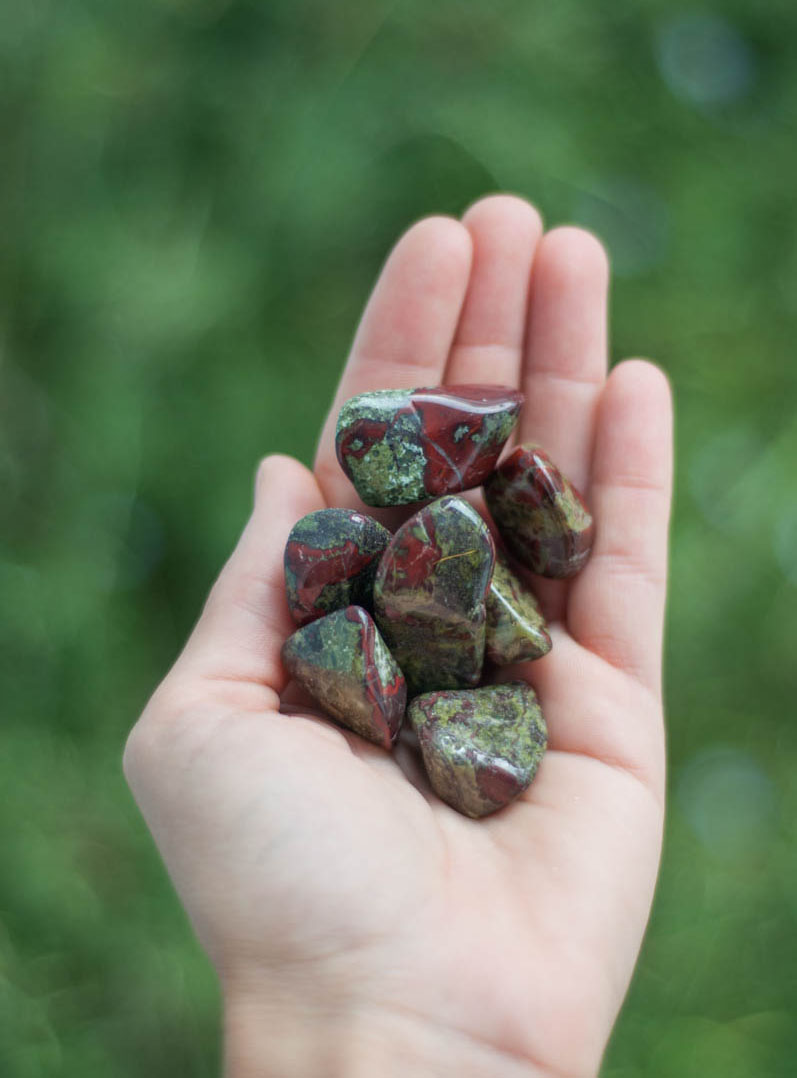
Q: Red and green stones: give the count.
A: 7